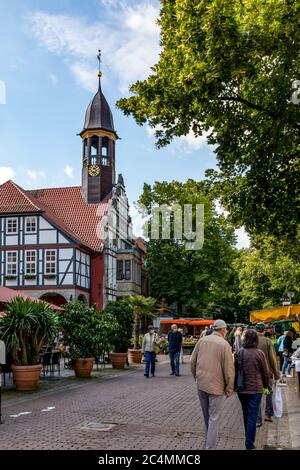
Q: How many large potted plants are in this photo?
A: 4